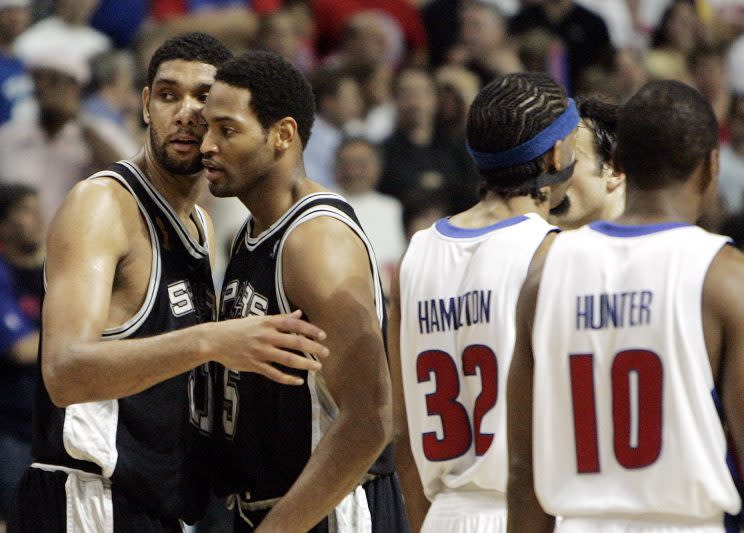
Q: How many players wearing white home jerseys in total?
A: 2